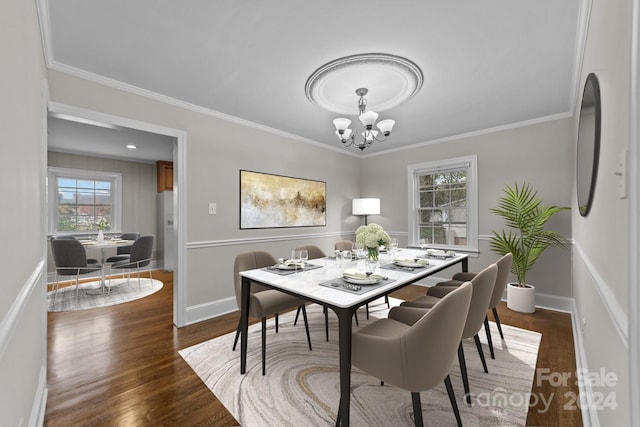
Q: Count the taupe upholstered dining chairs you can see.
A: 6